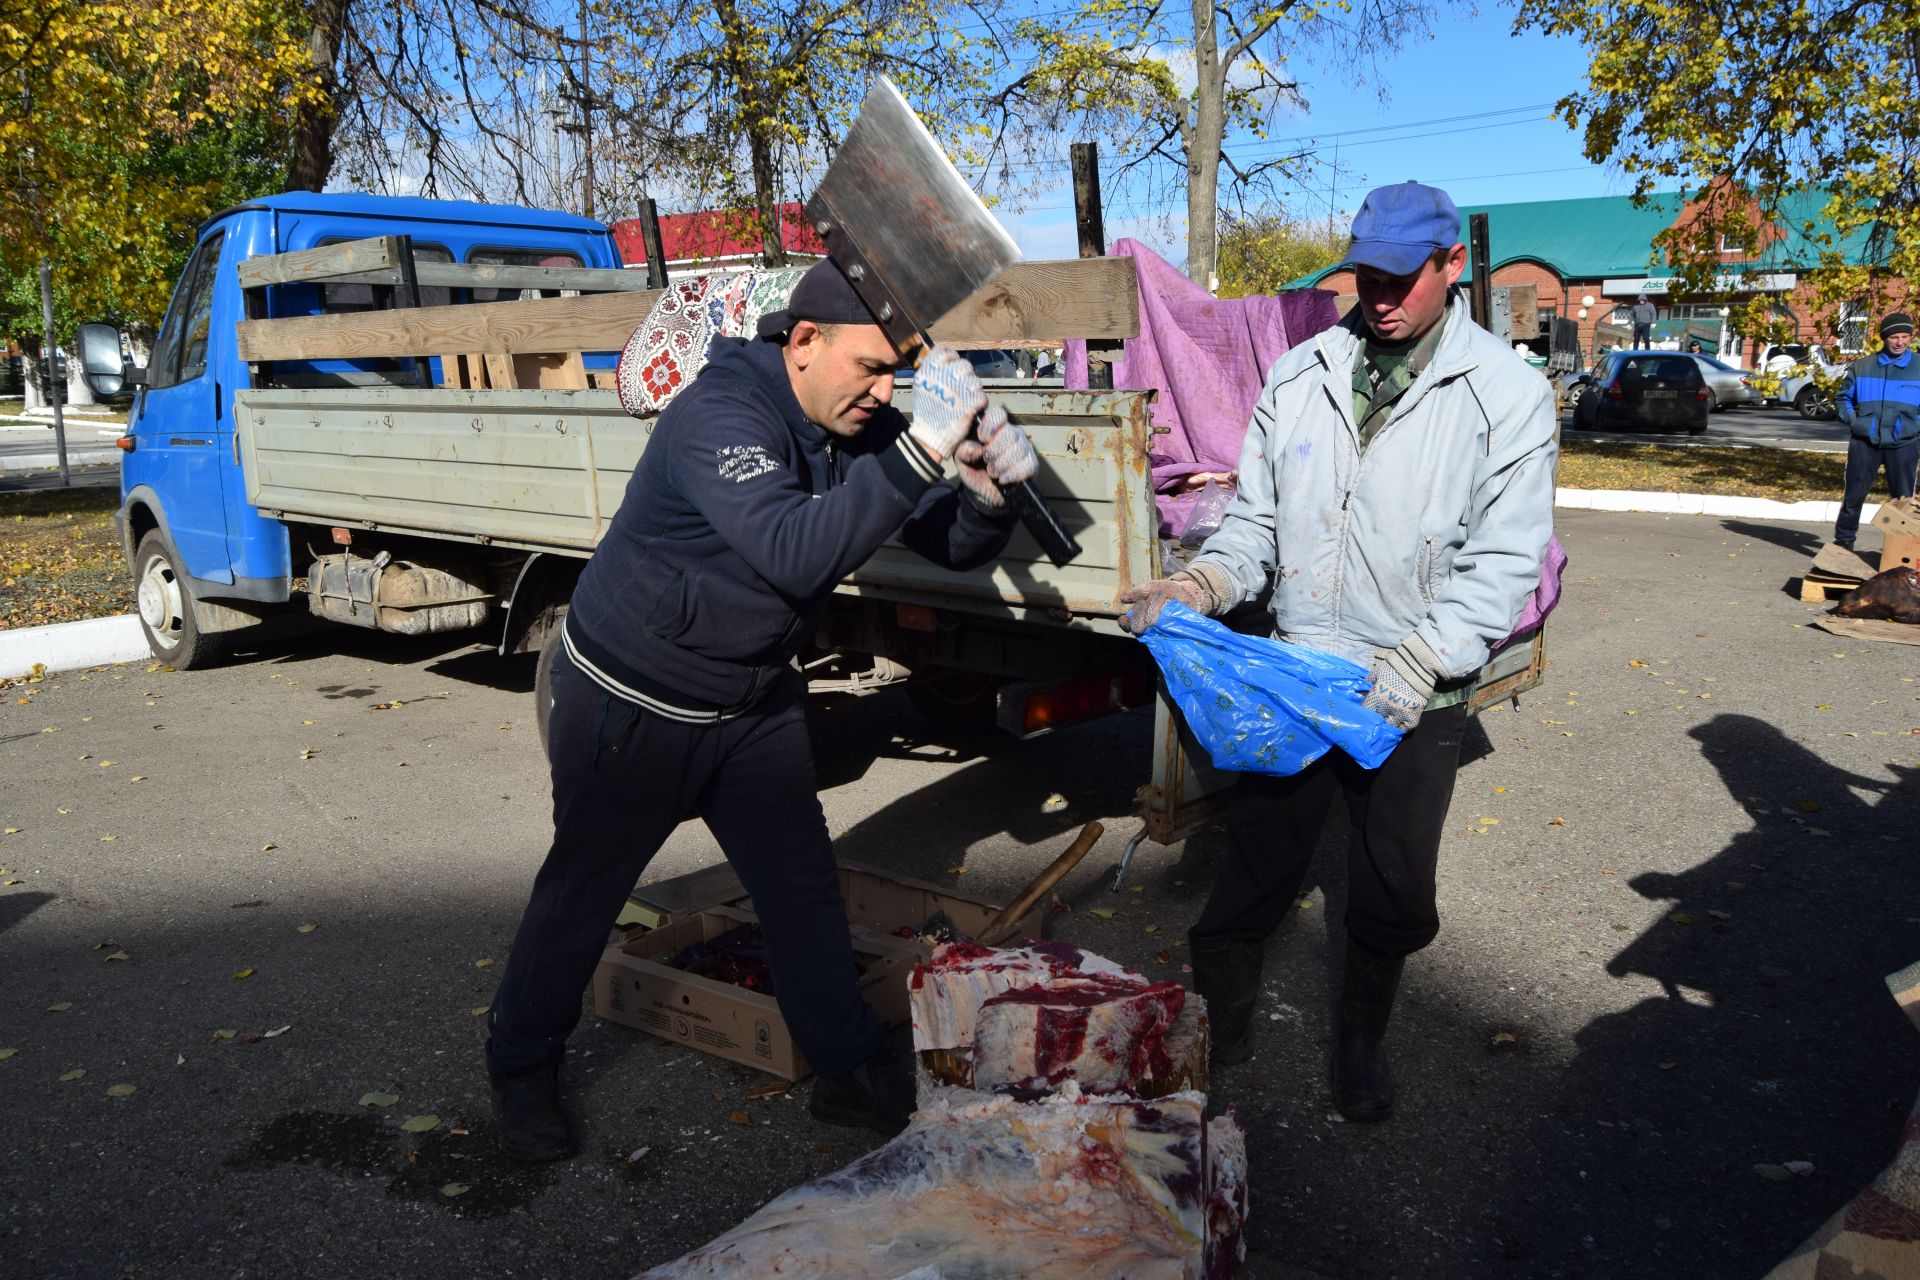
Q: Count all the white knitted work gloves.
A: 4